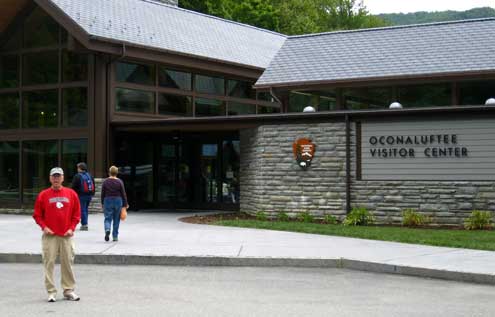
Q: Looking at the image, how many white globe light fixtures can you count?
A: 3